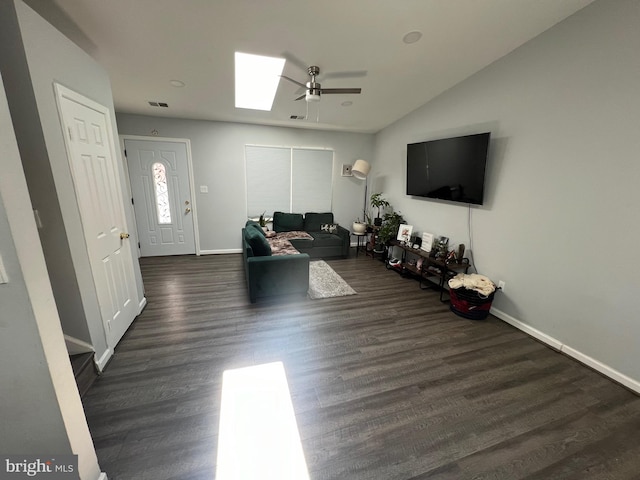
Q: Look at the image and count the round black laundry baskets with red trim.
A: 1